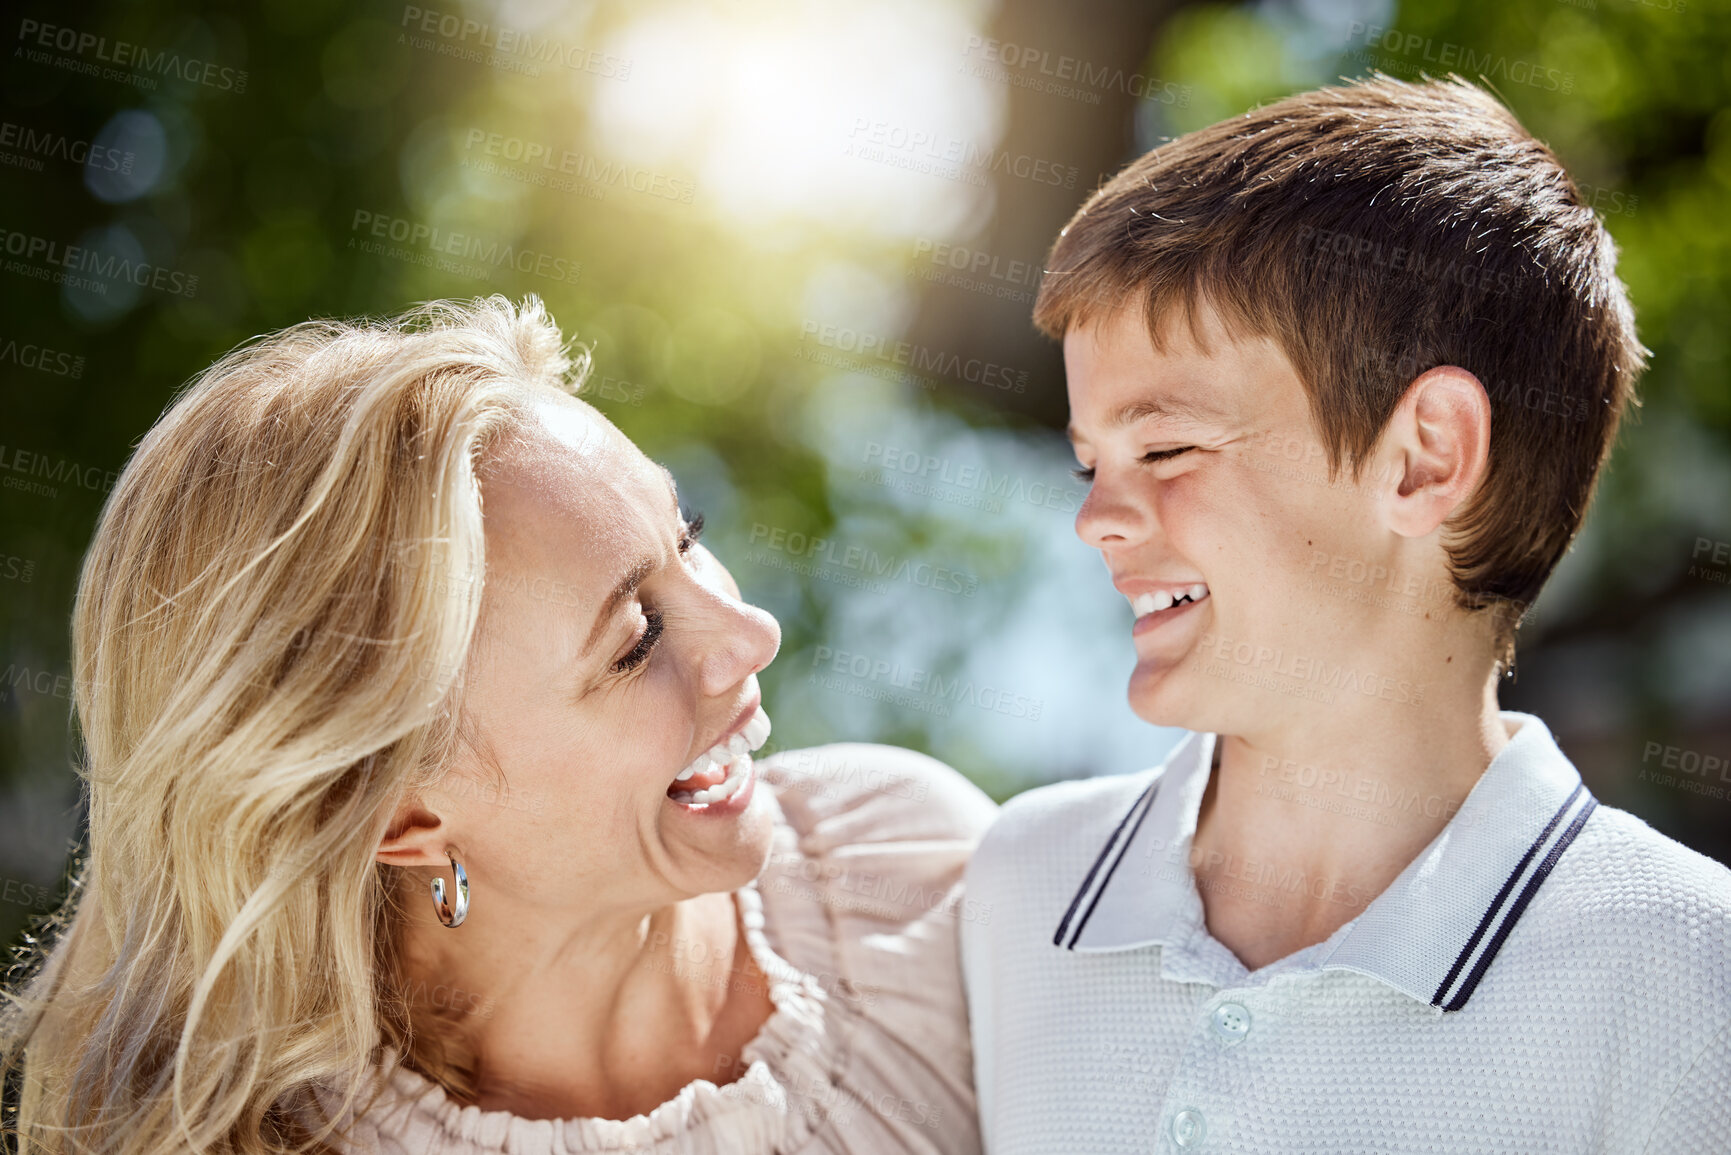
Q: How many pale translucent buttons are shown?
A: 2